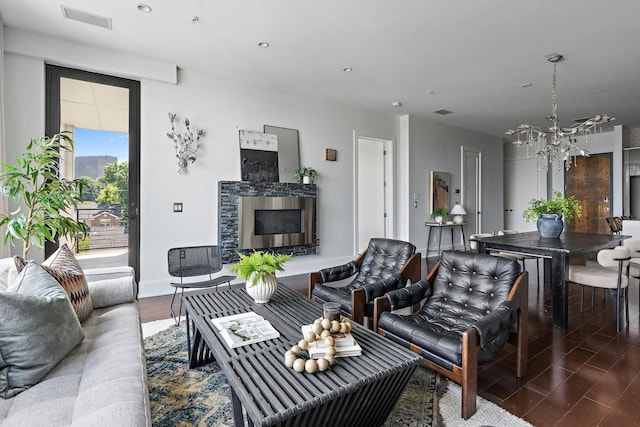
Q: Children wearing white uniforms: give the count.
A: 0